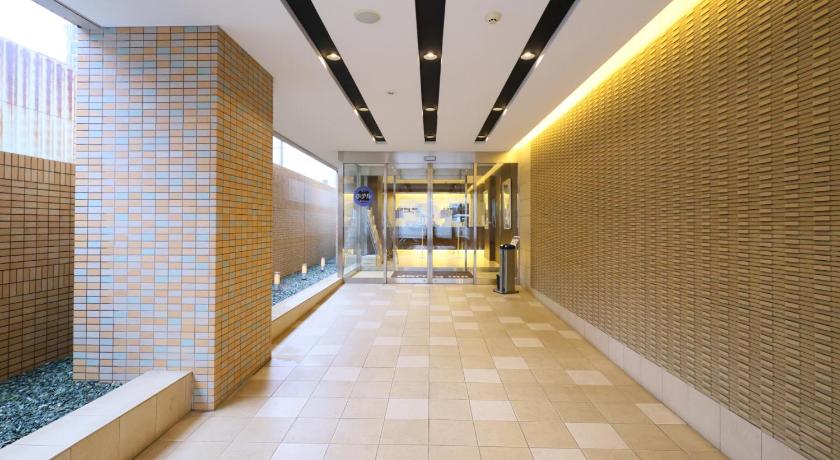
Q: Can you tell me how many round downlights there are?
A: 9